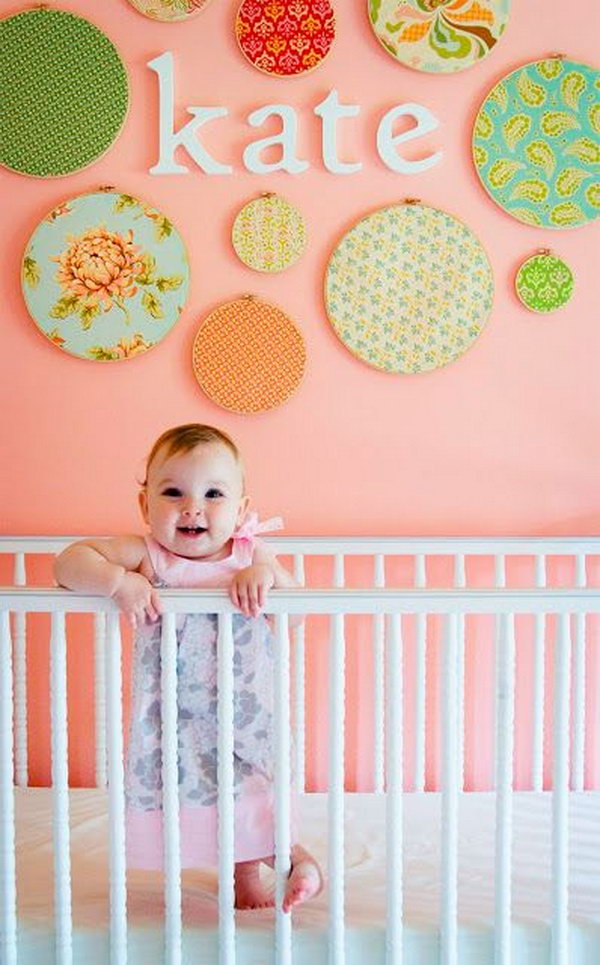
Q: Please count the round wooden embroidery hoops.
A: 10